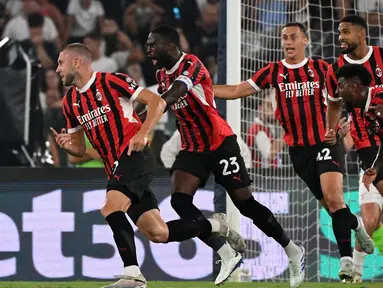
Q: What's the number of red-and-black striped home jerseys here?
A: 5